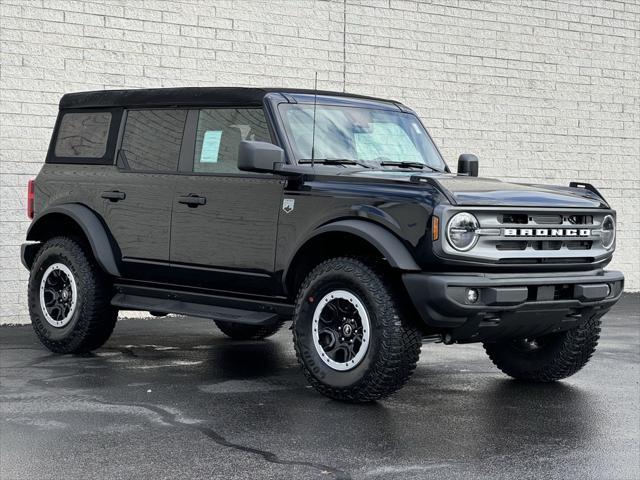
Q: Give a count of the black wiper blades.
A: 2